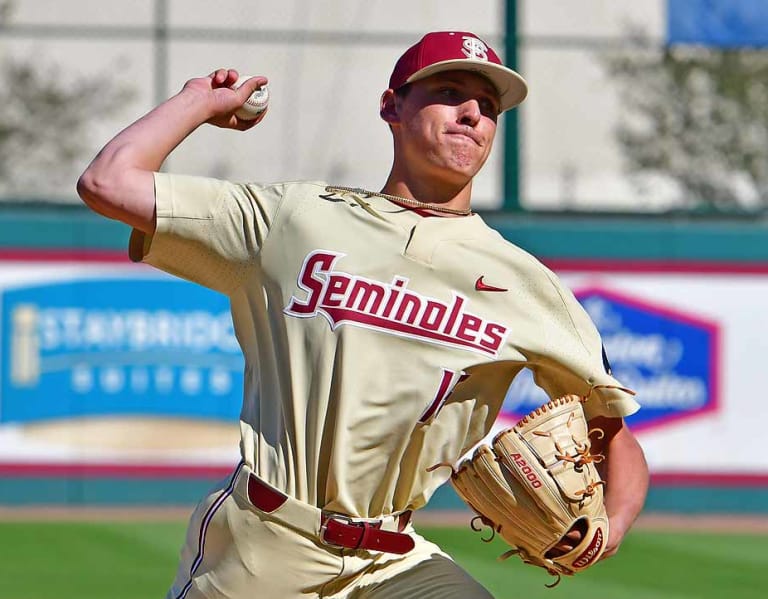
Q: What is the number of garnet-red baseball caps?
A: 1